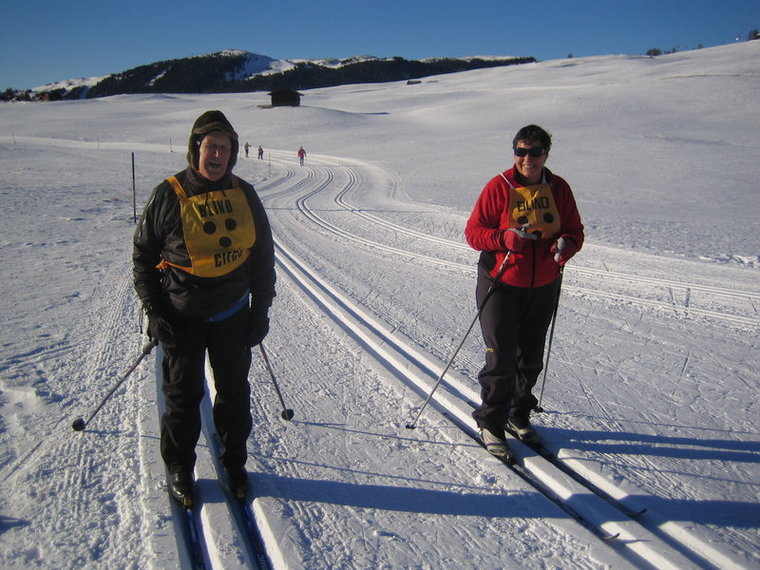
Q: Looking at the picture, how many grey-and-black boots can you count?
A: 2